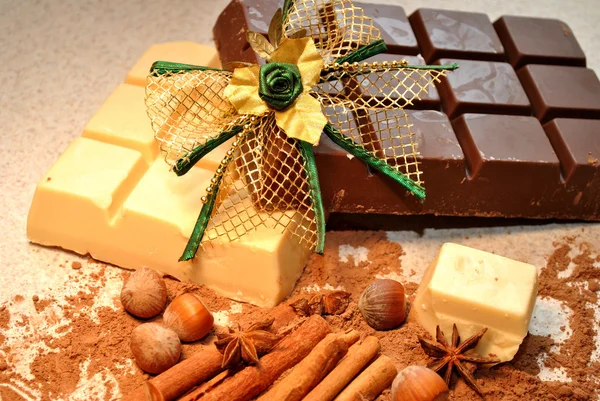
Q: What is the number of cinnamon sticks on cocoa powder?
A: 5